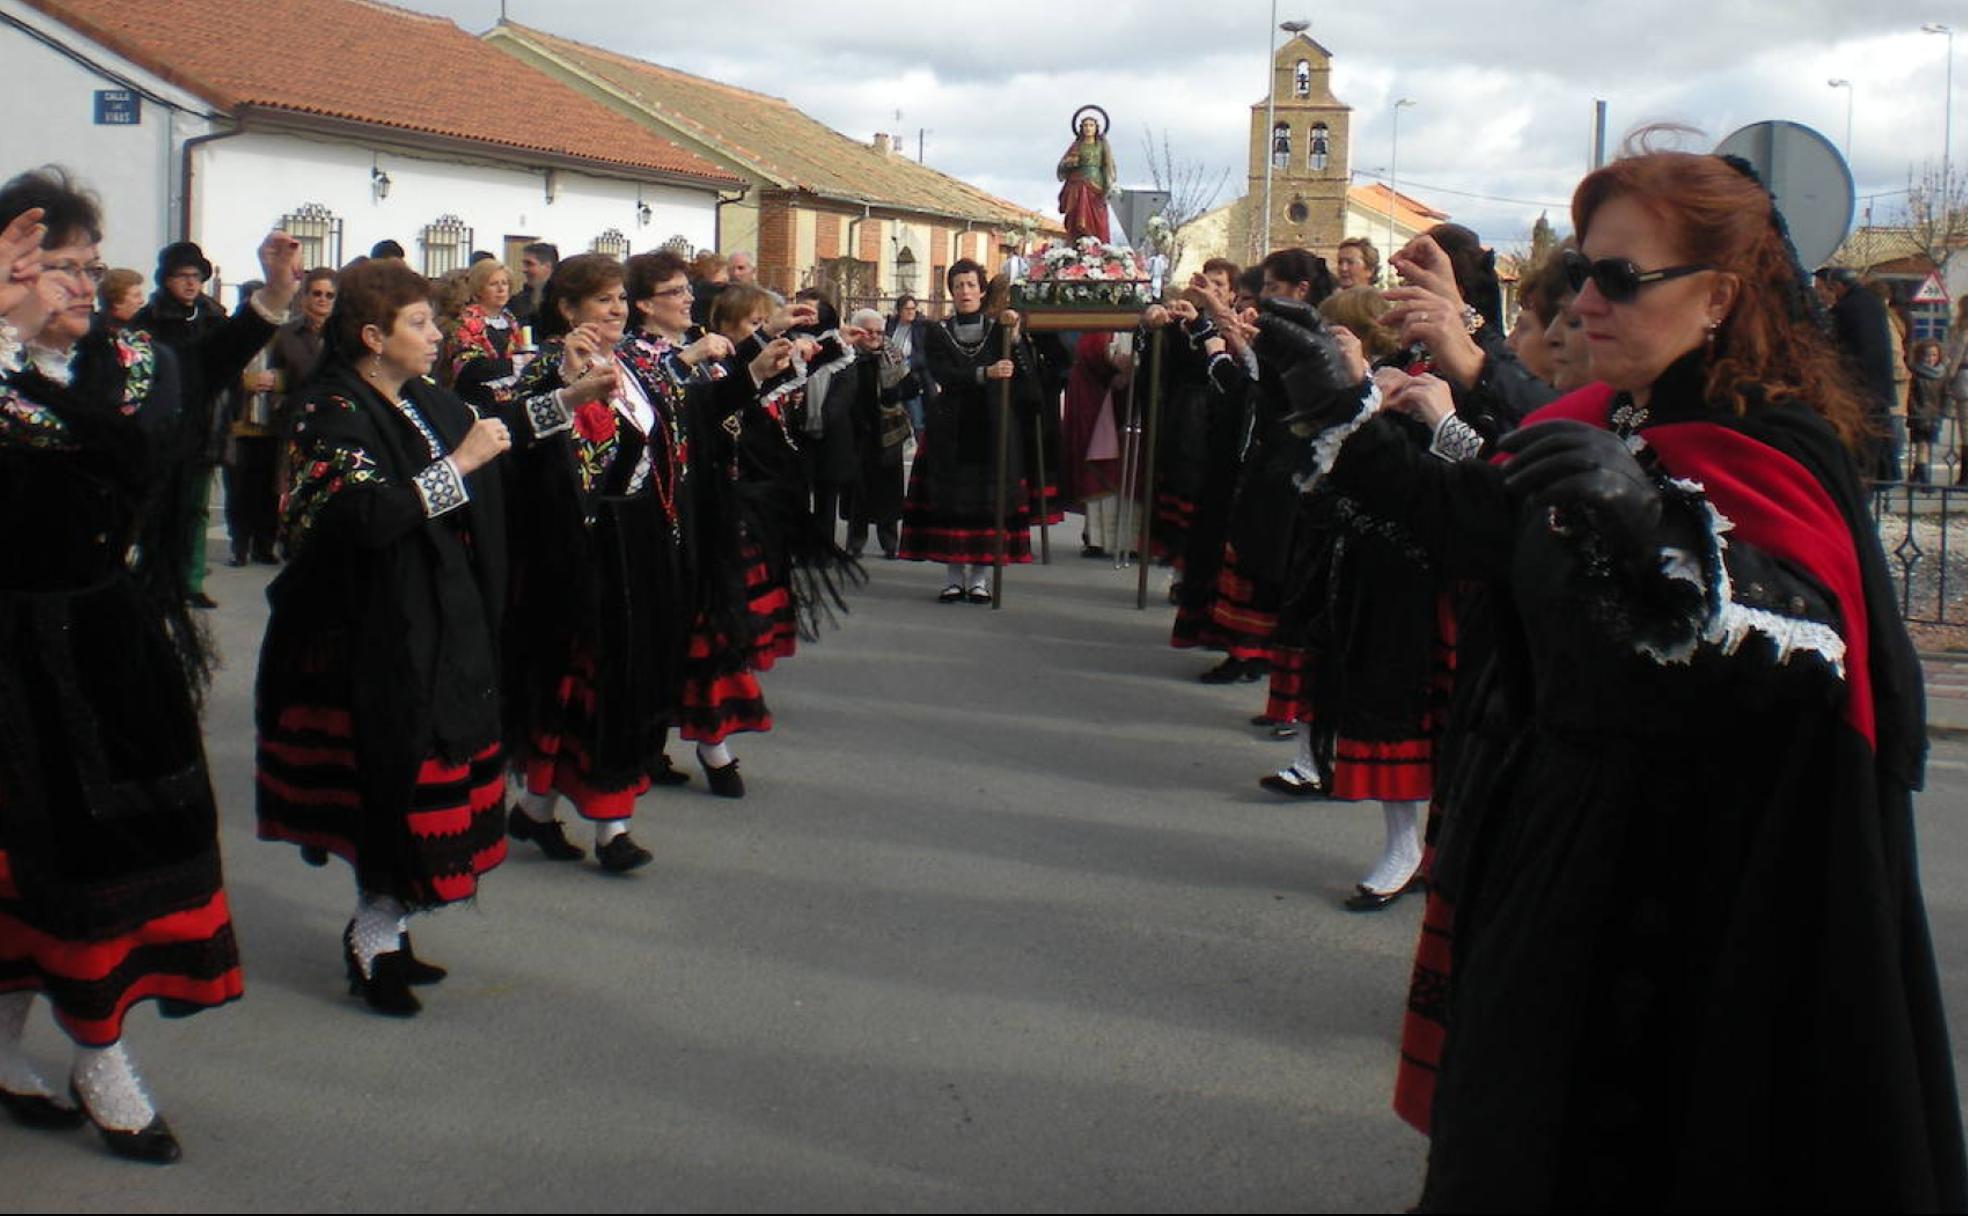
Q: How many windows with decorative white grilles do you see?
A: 4